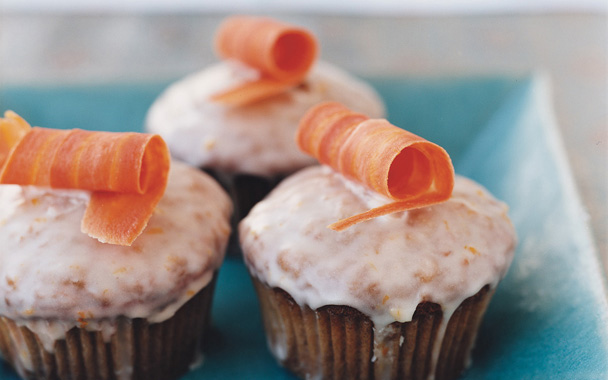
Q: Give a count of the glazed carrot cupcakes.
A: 3